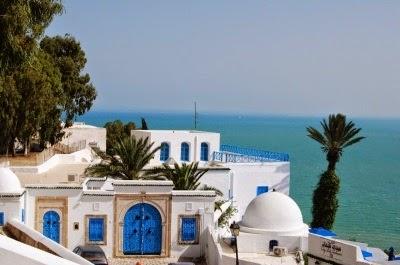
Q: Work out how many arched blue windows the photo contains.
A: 3